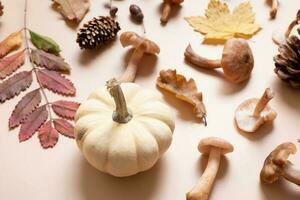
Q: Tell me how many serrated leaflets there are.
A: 11